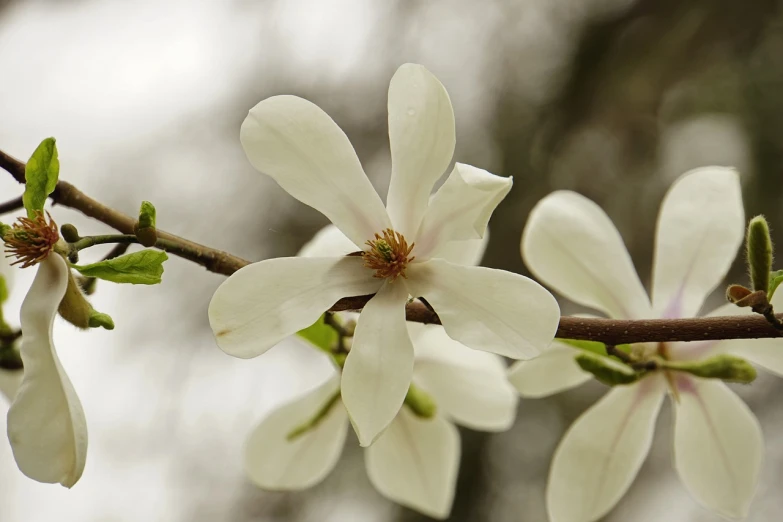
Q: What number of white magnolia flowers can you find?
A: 4